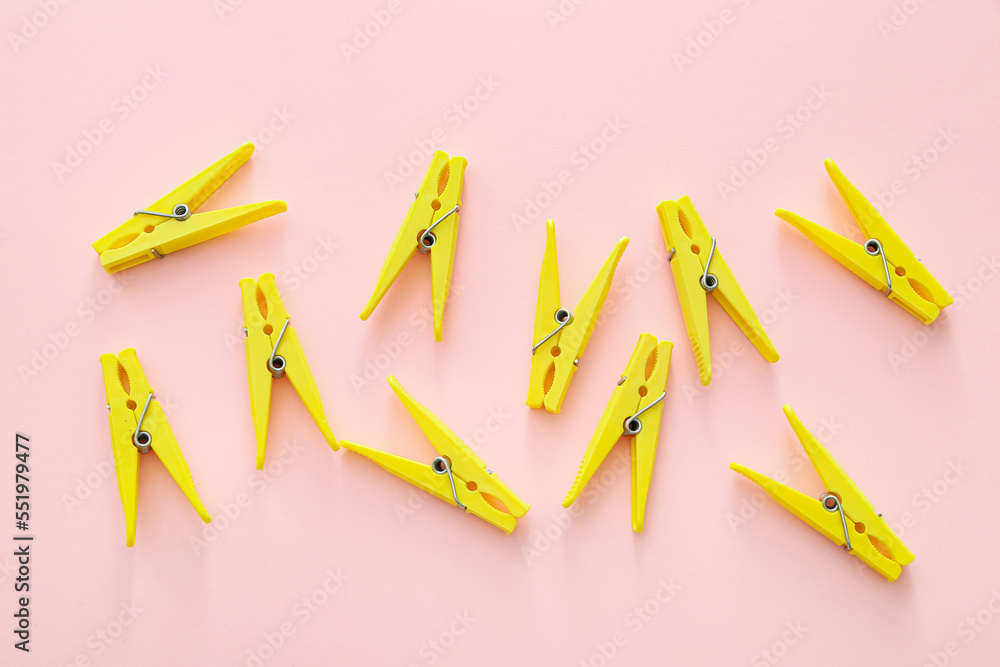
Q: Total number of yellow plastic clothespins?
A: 10